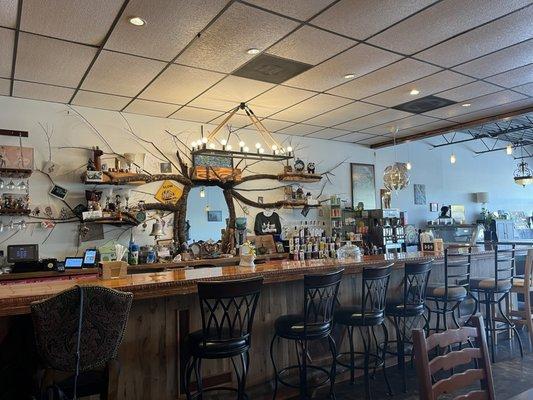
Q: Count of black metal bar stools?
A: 6